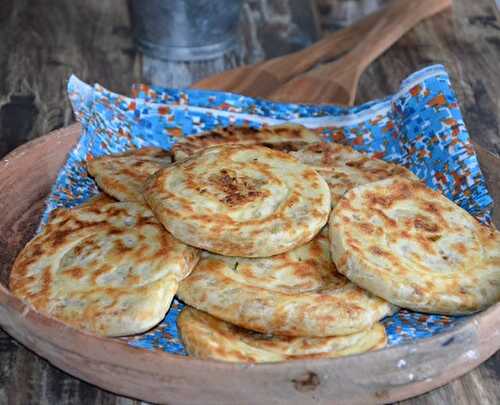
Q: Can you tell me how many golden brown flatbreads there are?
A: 8